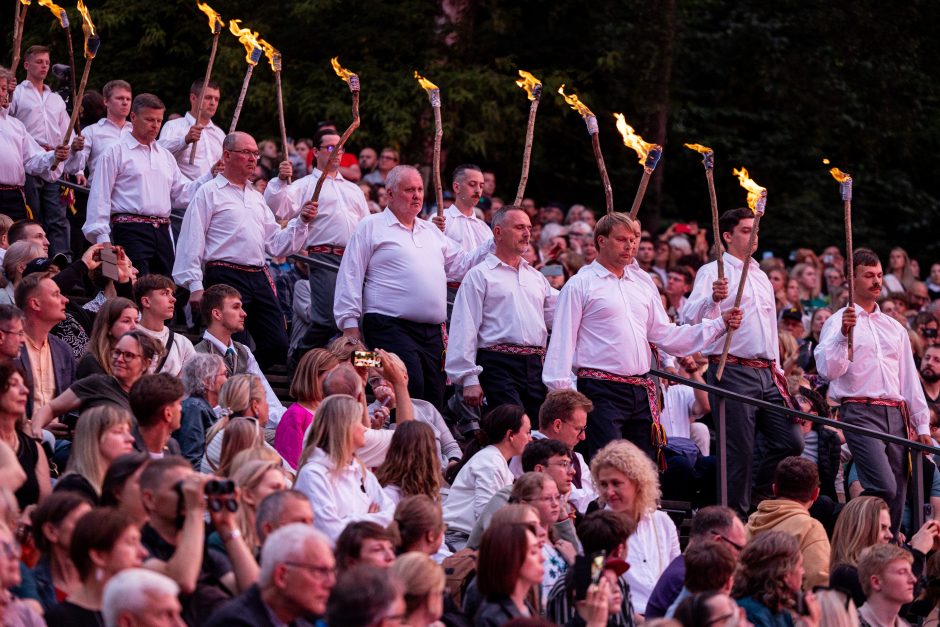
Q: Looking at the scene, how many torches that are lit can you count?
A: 14